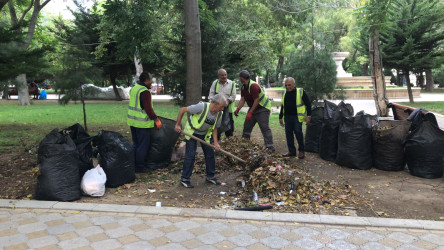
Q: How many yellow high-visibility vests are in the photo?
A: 5